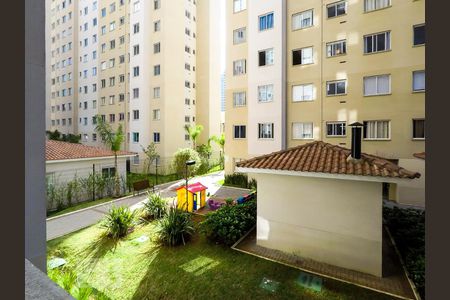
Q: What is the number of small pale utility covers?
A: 4